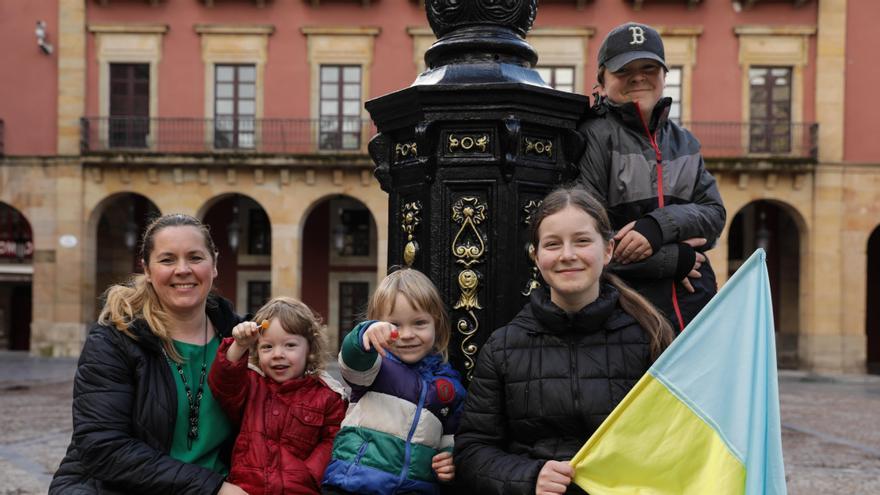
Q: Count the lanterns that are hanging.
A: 4